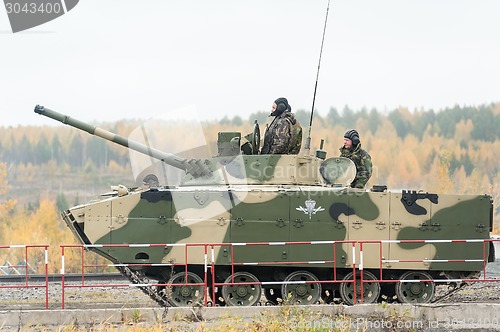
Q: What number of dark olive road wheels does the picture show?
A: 5